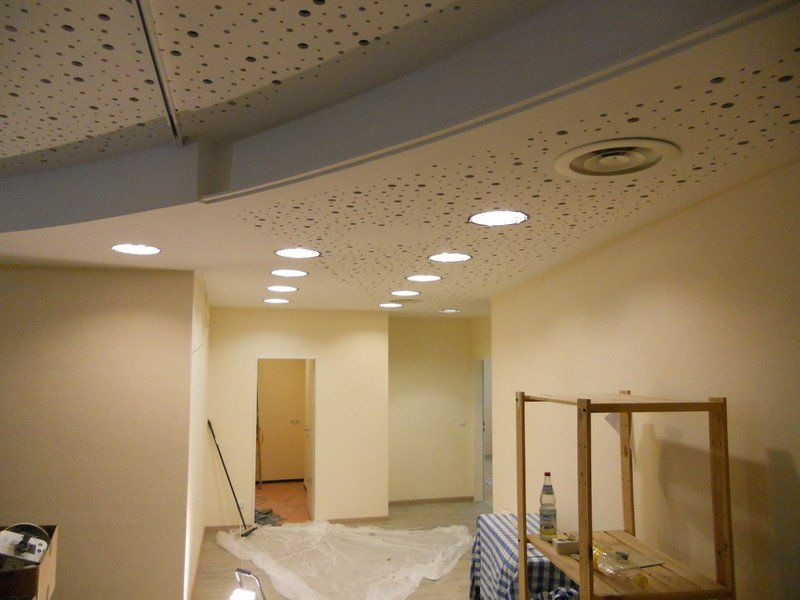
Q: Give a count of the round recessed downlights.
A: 11